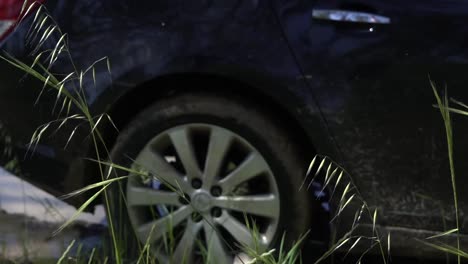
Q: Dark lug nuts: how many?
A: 5